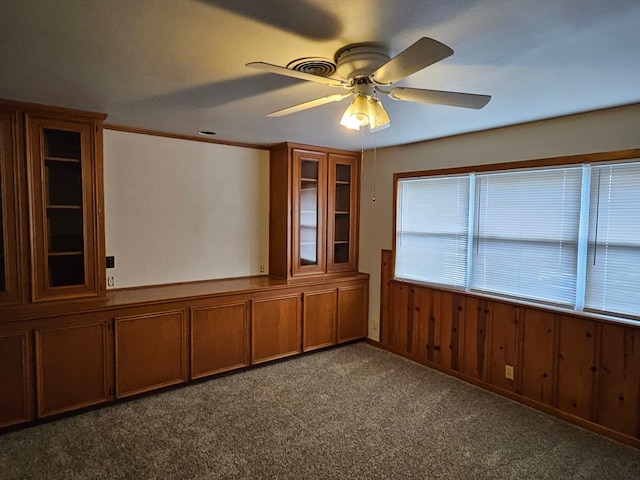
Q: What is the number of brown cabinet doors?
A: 11